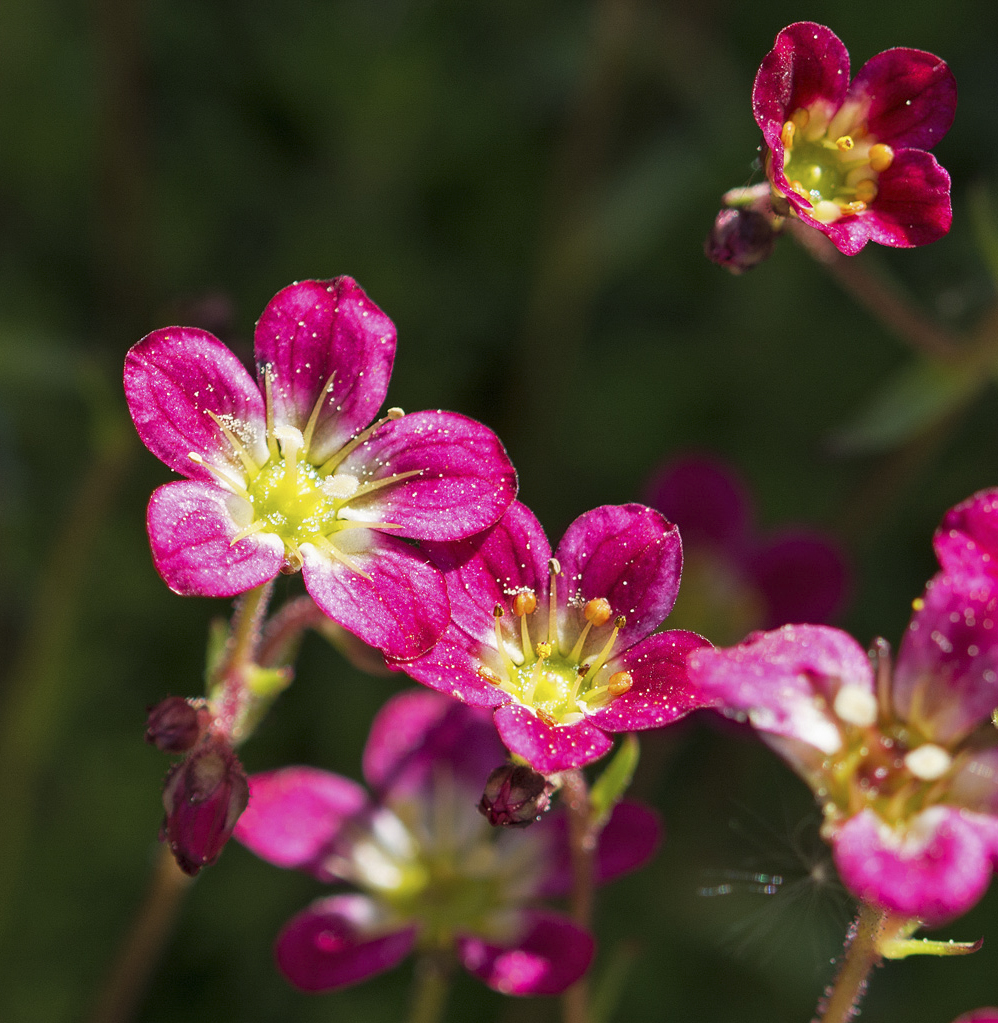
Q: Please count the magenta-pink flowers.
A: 6